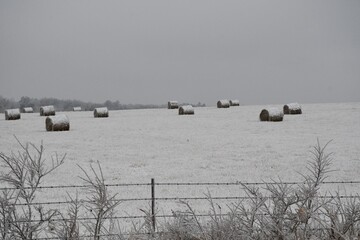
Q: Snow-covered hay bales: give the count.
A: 12